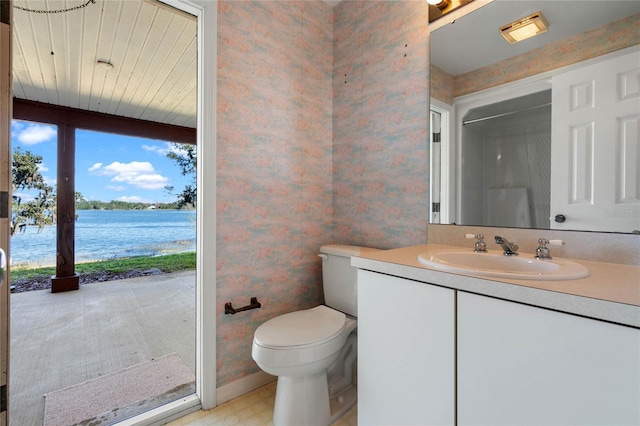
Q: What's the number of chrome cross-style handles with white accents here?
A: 2